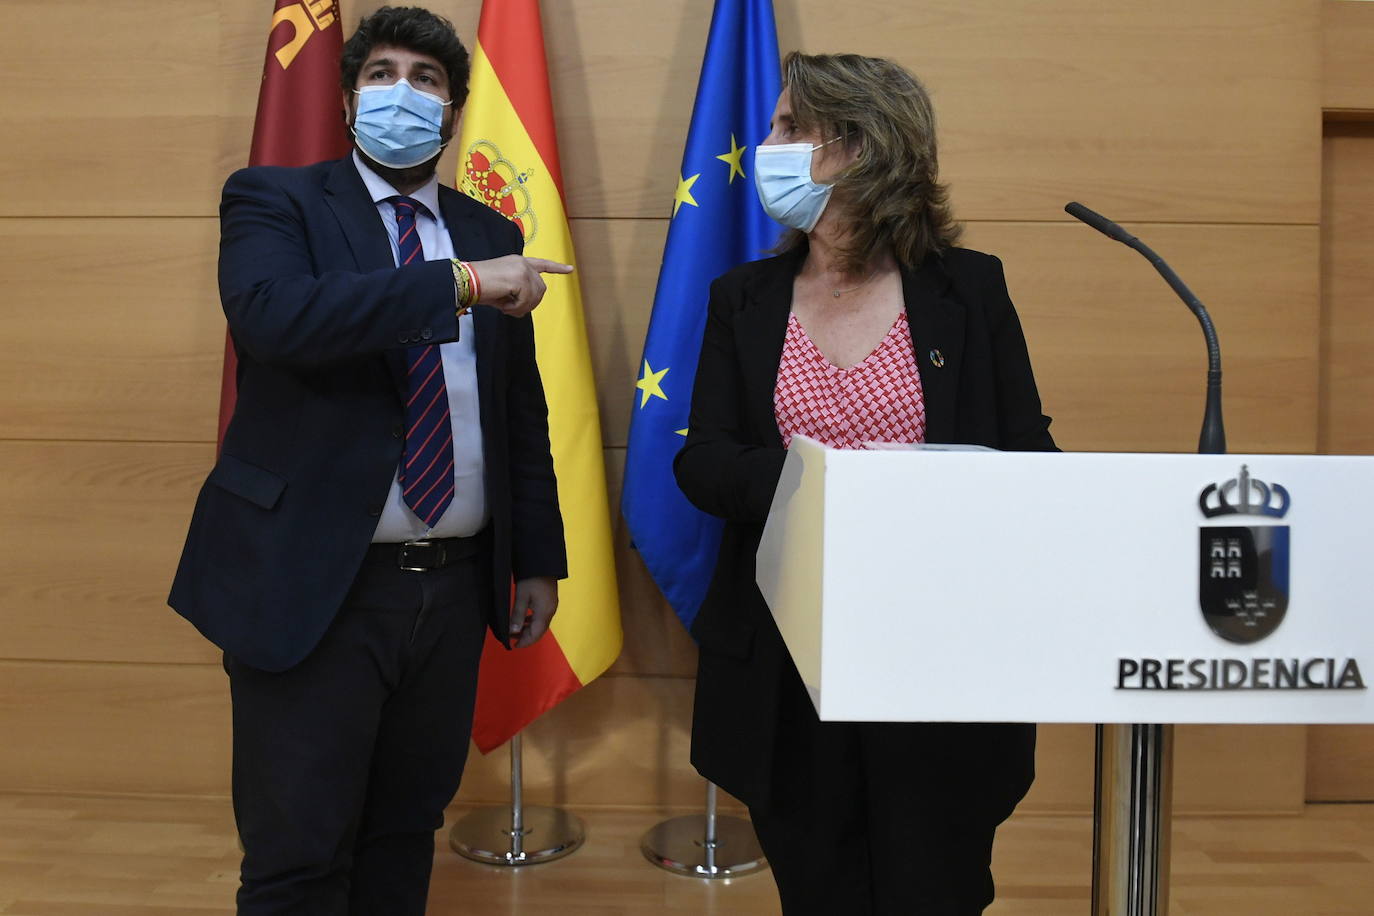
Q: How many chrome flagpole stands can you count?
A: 2